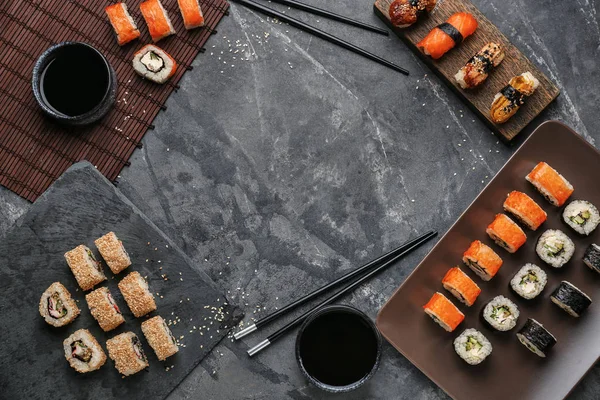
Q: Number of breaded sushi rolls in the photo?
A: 8